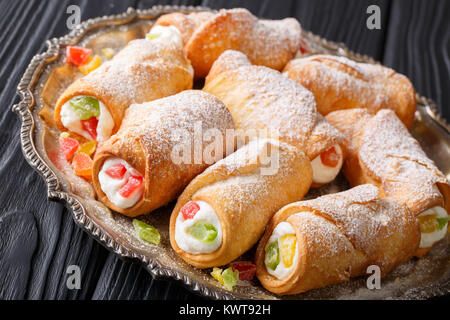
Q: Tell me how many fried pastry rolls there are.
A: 8